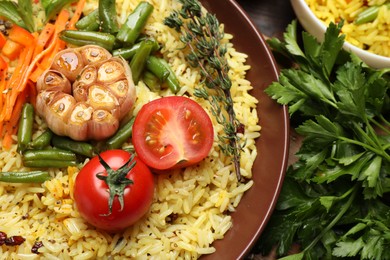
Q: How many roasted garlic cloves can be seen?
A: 12